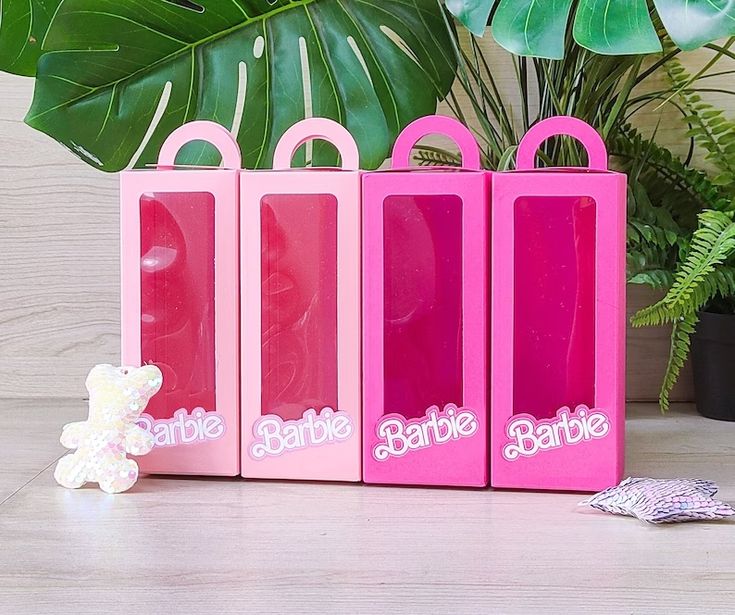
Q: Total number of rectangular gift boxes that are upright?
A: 4